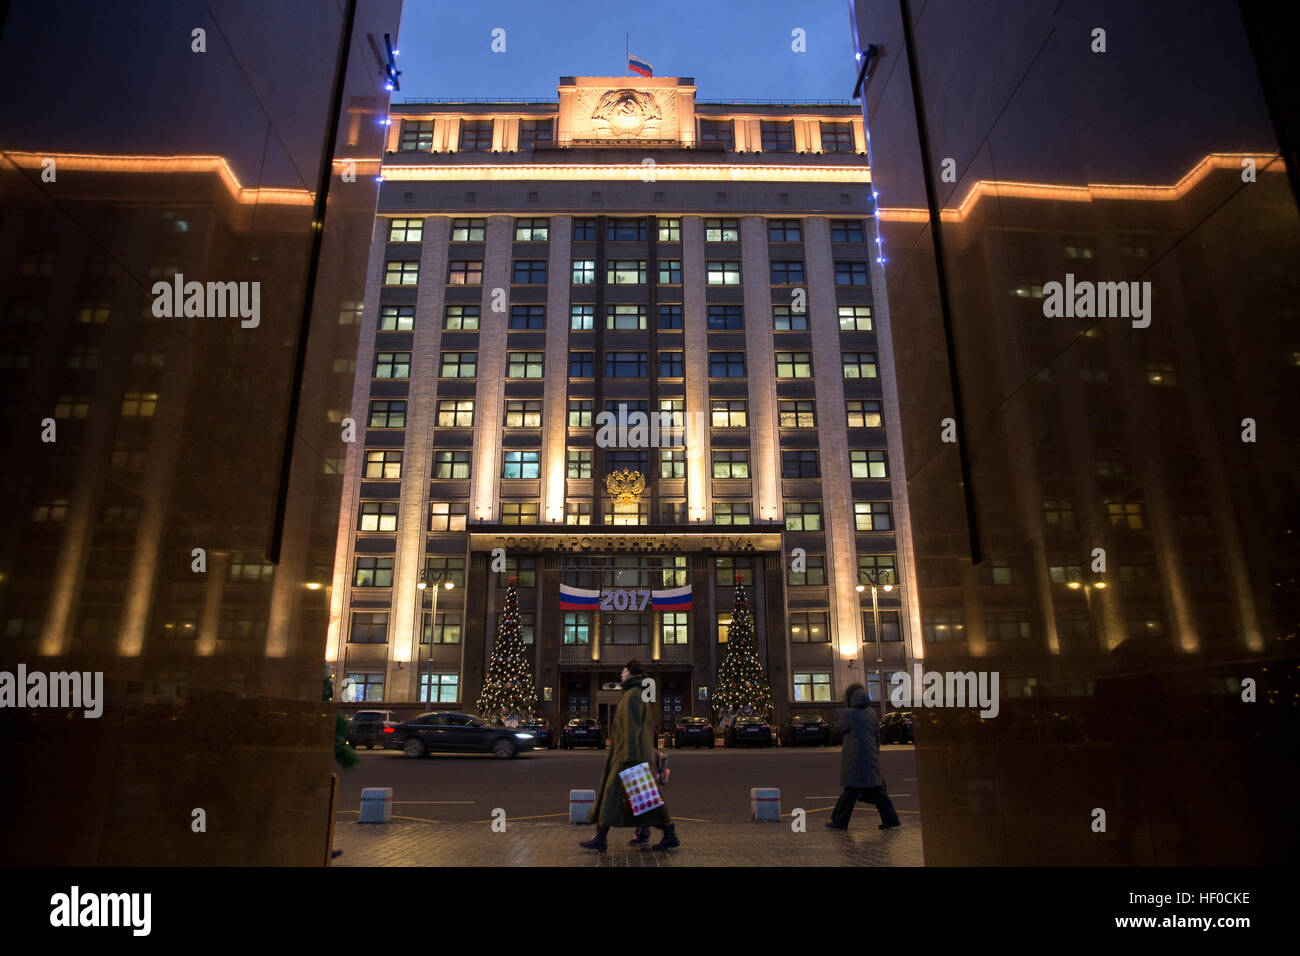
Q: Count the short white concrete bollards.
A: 3